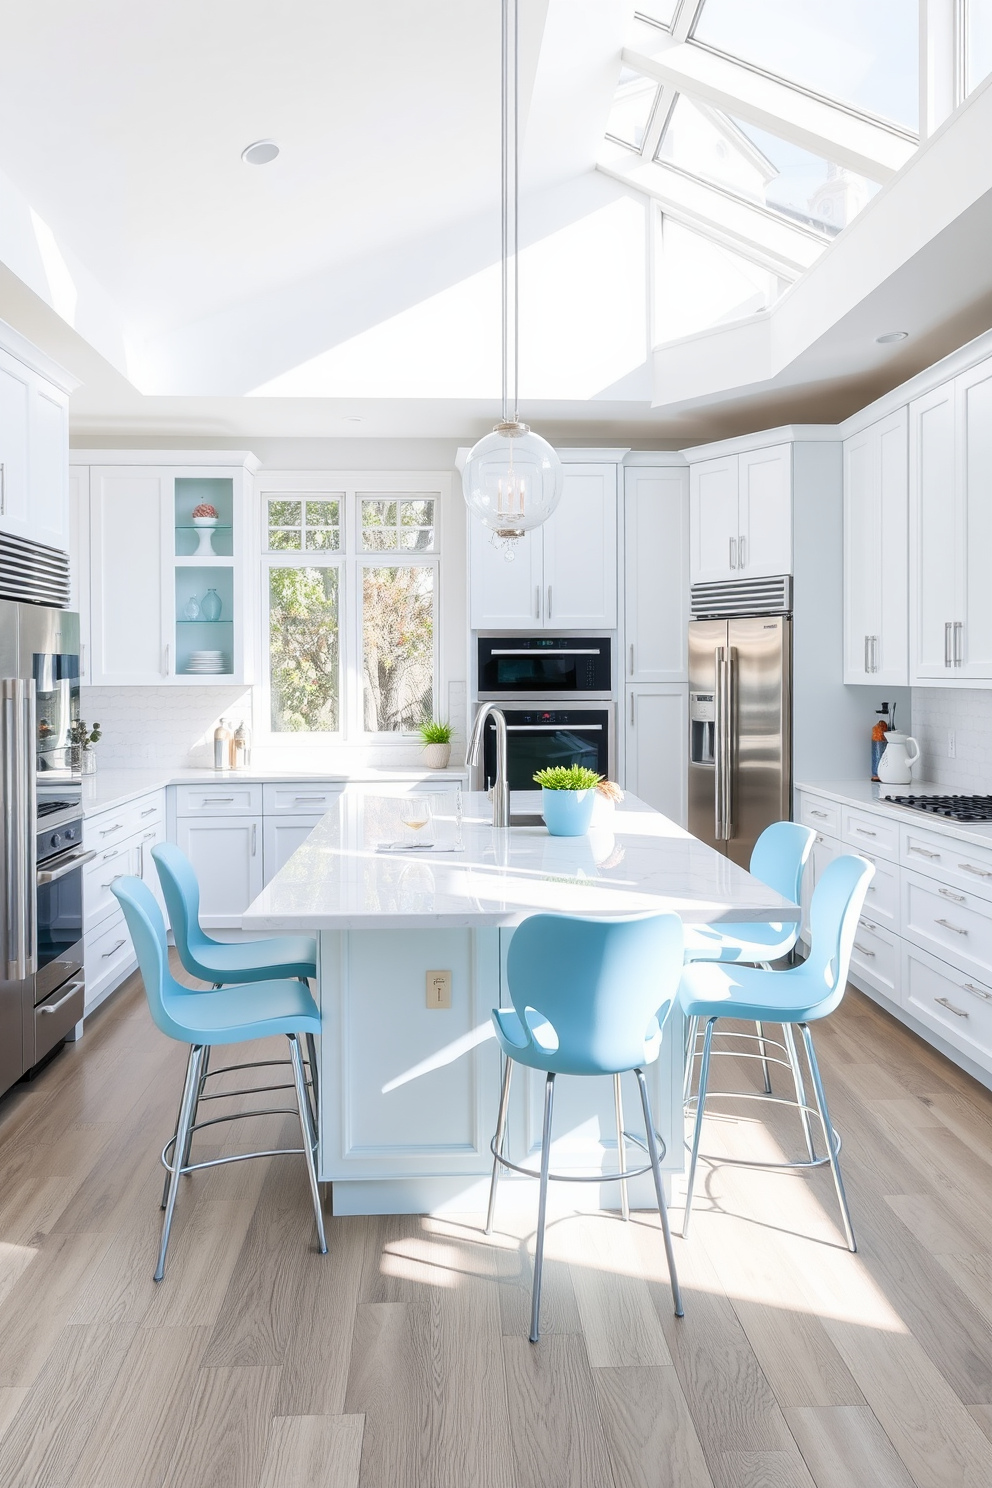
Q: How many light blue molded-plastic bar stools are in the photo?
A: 5